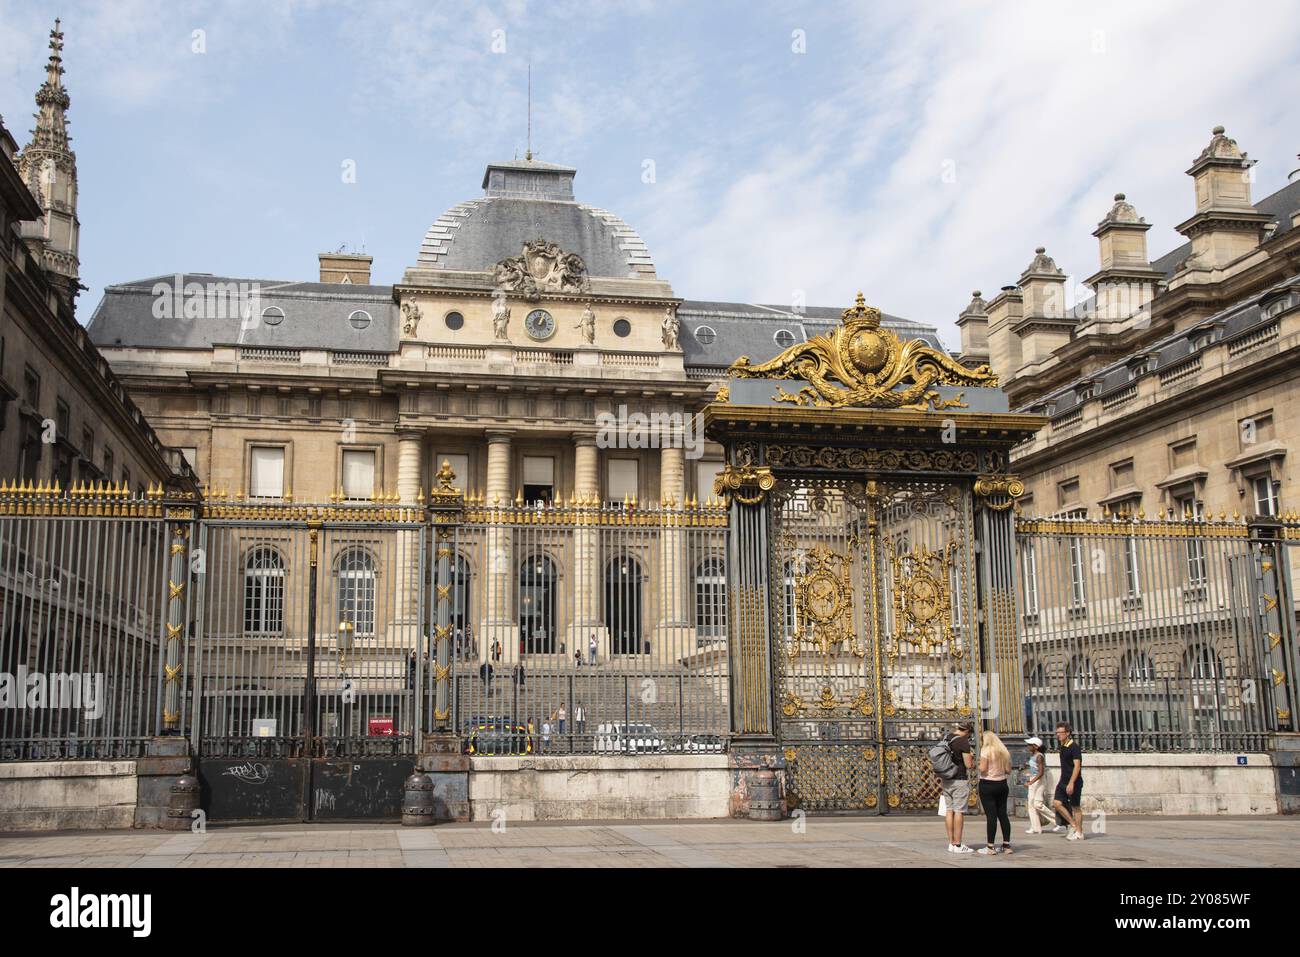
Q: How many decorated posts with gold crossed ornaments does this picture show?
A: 3